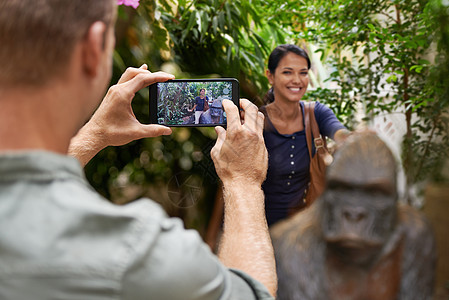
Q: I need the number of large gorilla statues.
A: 1